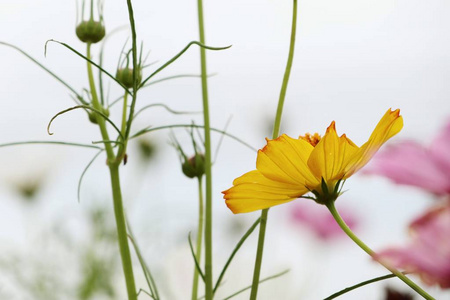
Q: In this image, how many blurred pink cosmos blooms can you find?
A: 3